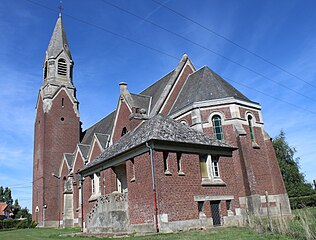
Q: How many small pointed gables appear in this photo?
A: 3